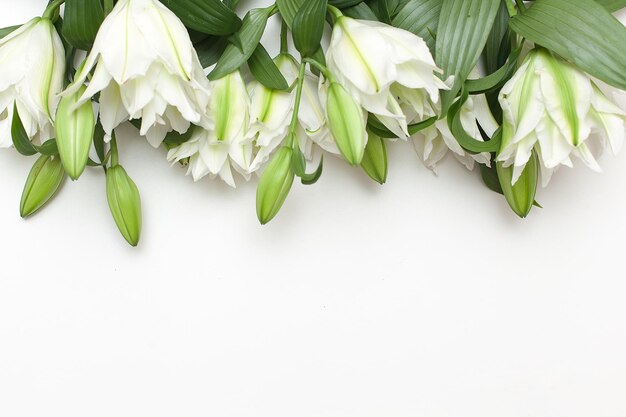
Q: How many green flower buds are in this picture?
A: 7